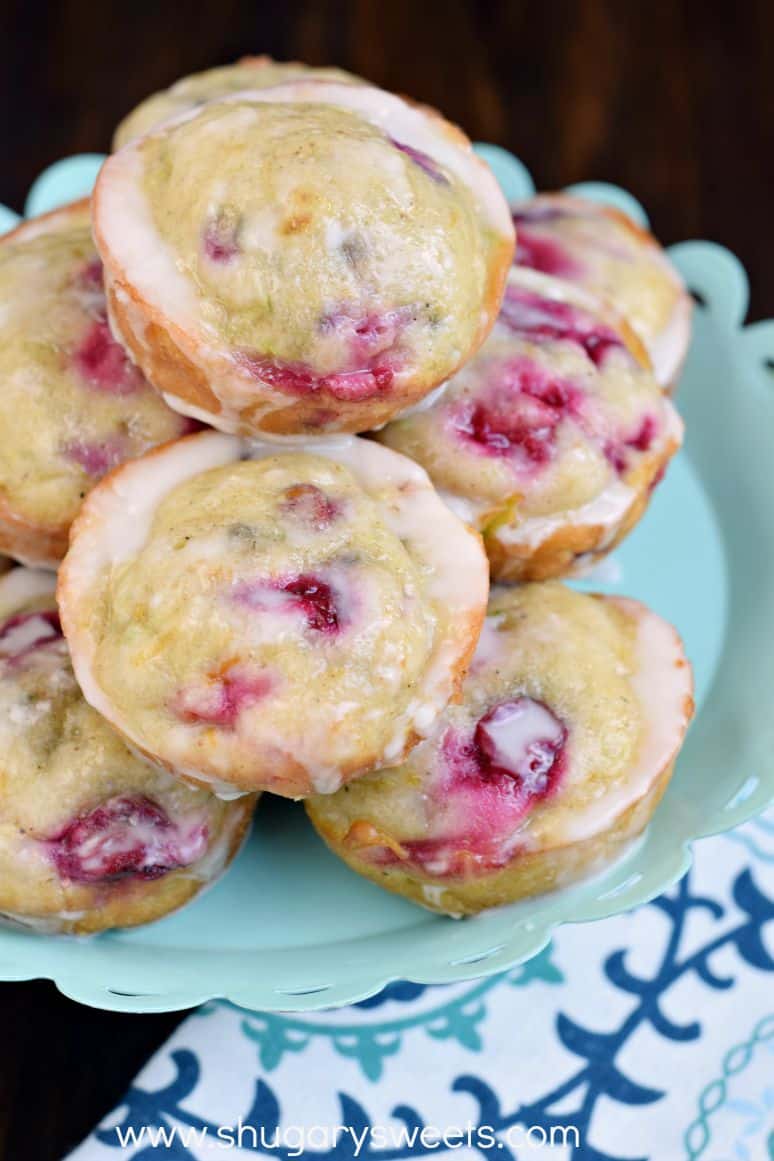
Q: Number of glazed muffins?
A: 8